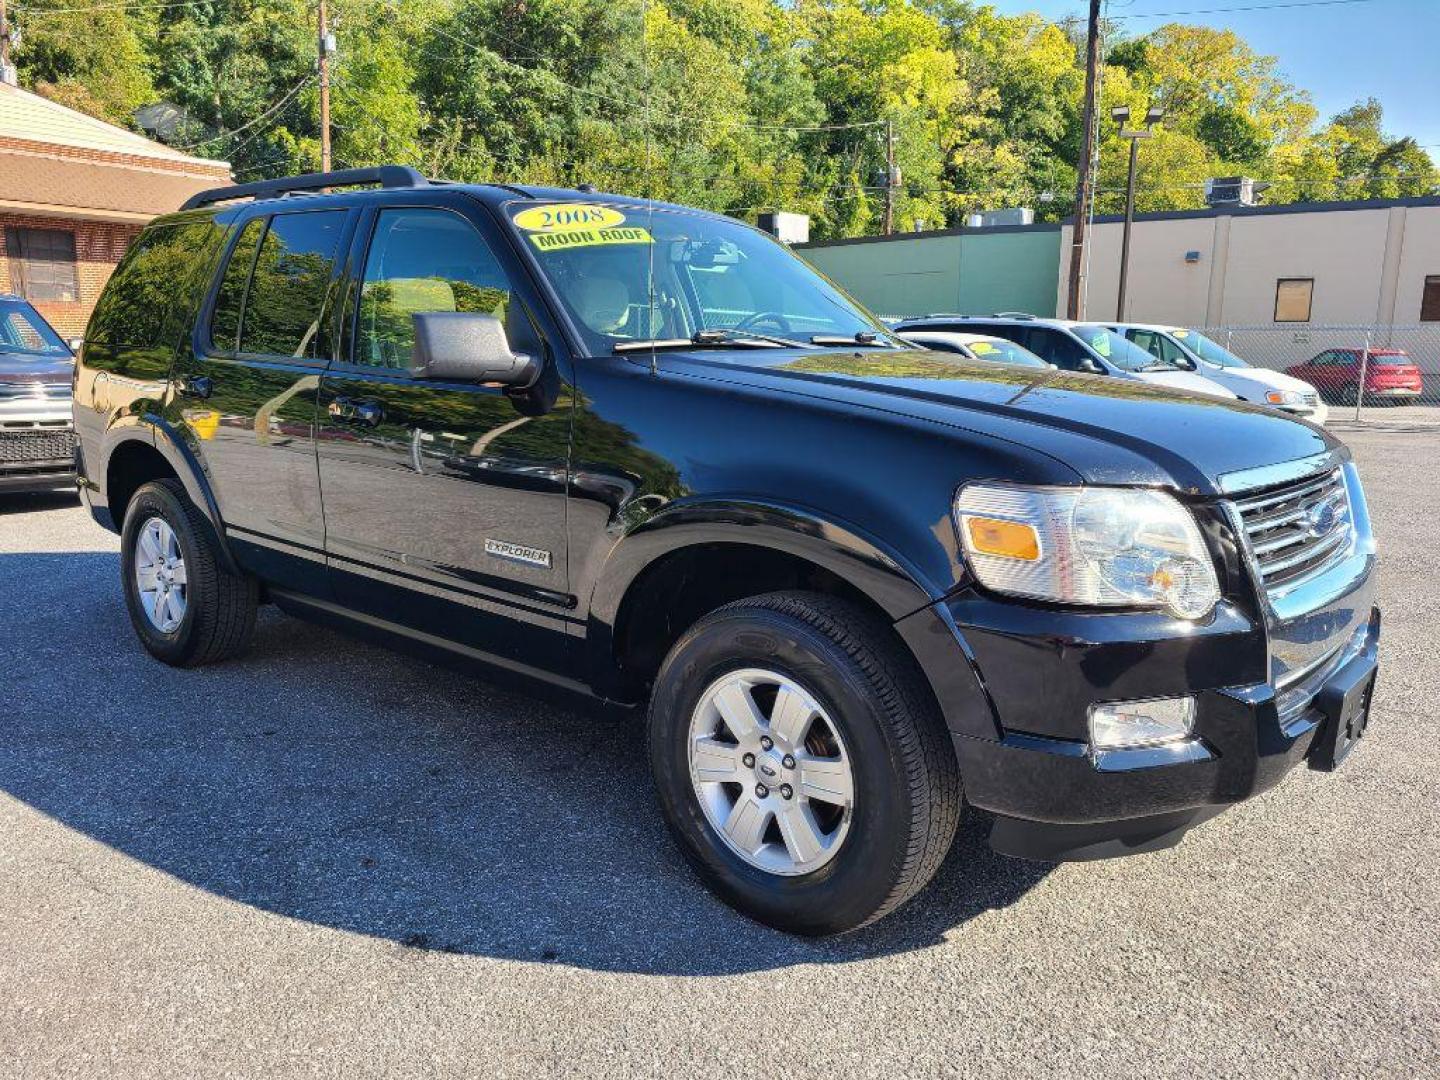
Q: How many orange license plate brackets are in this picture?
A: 0